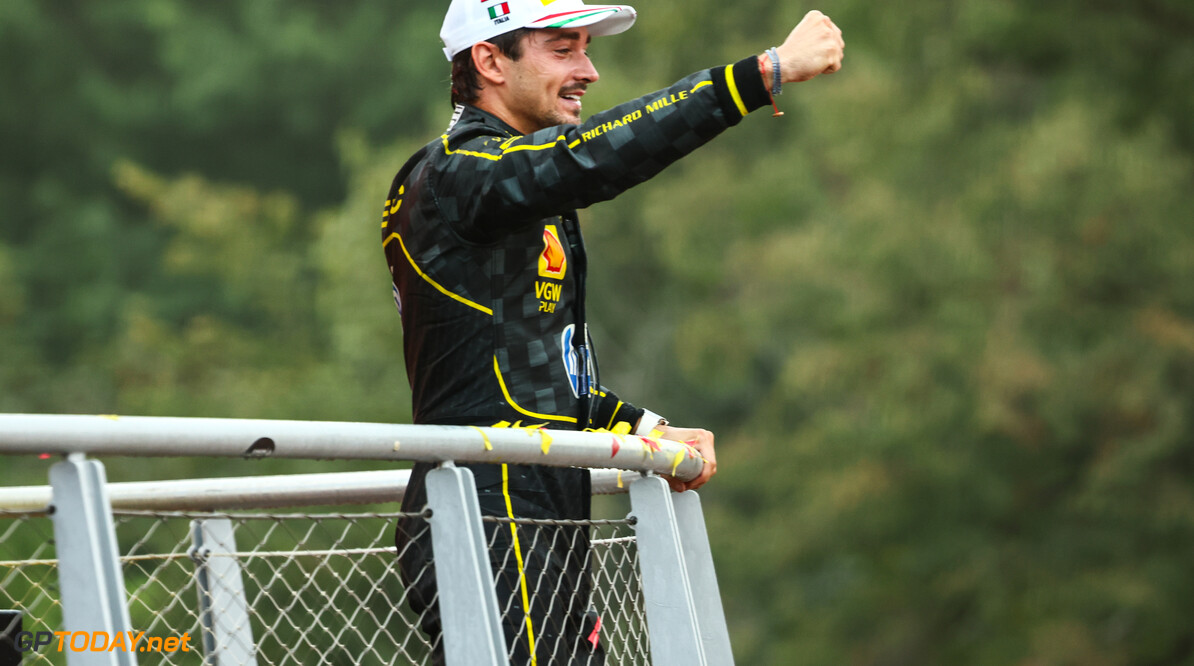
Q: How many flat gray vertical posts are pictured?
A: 5